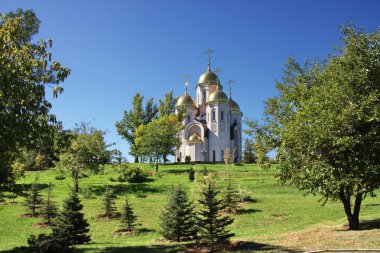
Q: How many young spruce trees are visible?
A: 8